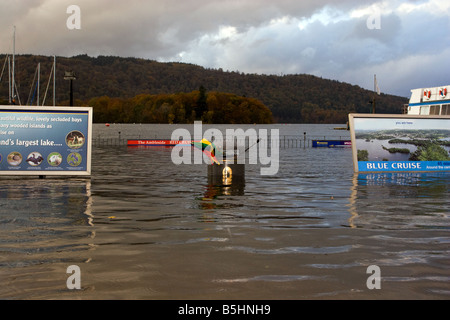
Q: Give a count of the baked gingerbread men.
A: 0